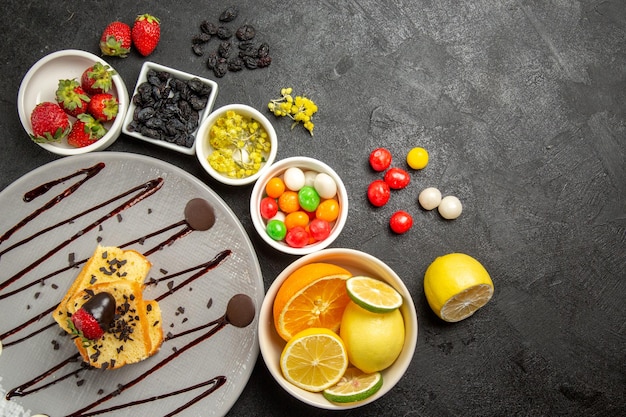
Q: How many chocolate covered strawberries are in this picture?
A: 1